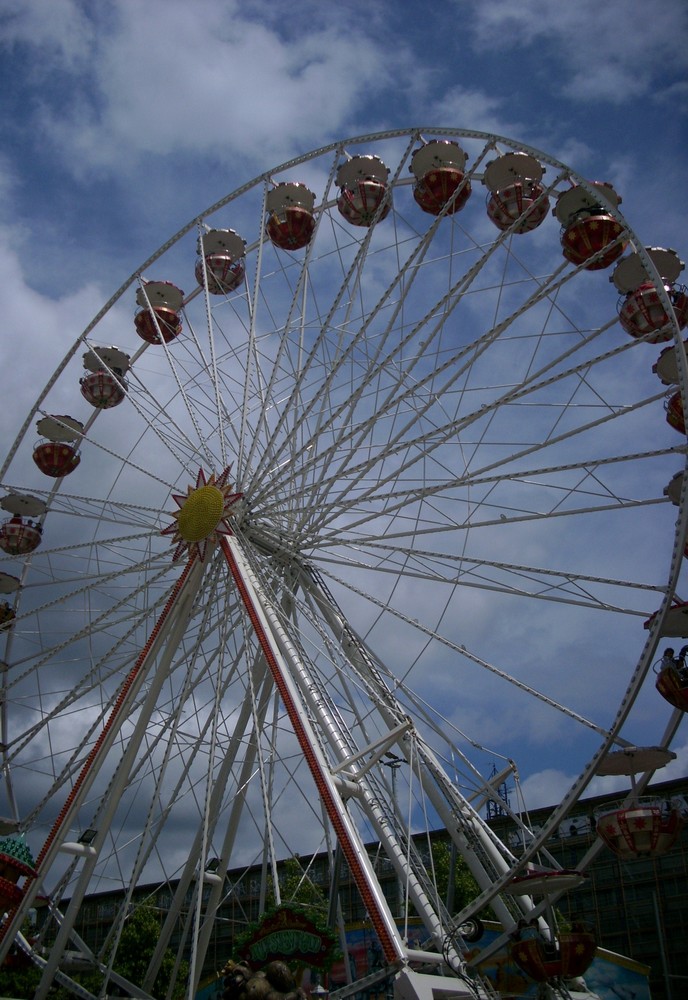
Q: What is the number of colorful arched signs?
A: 1